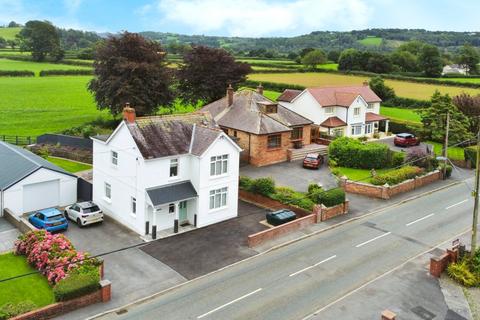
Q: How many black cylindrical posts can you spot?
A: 4